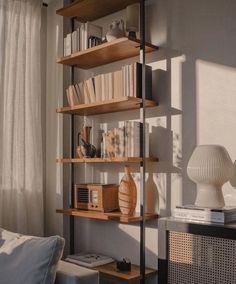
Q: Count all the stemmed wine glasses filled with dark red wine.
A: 0